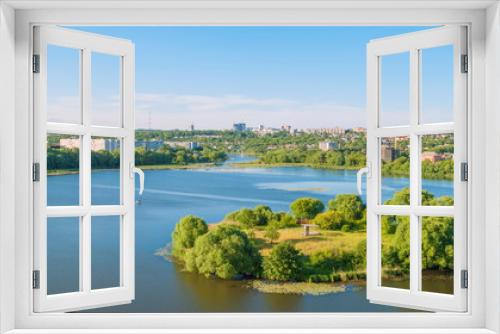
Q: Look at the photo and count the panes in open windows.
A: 12